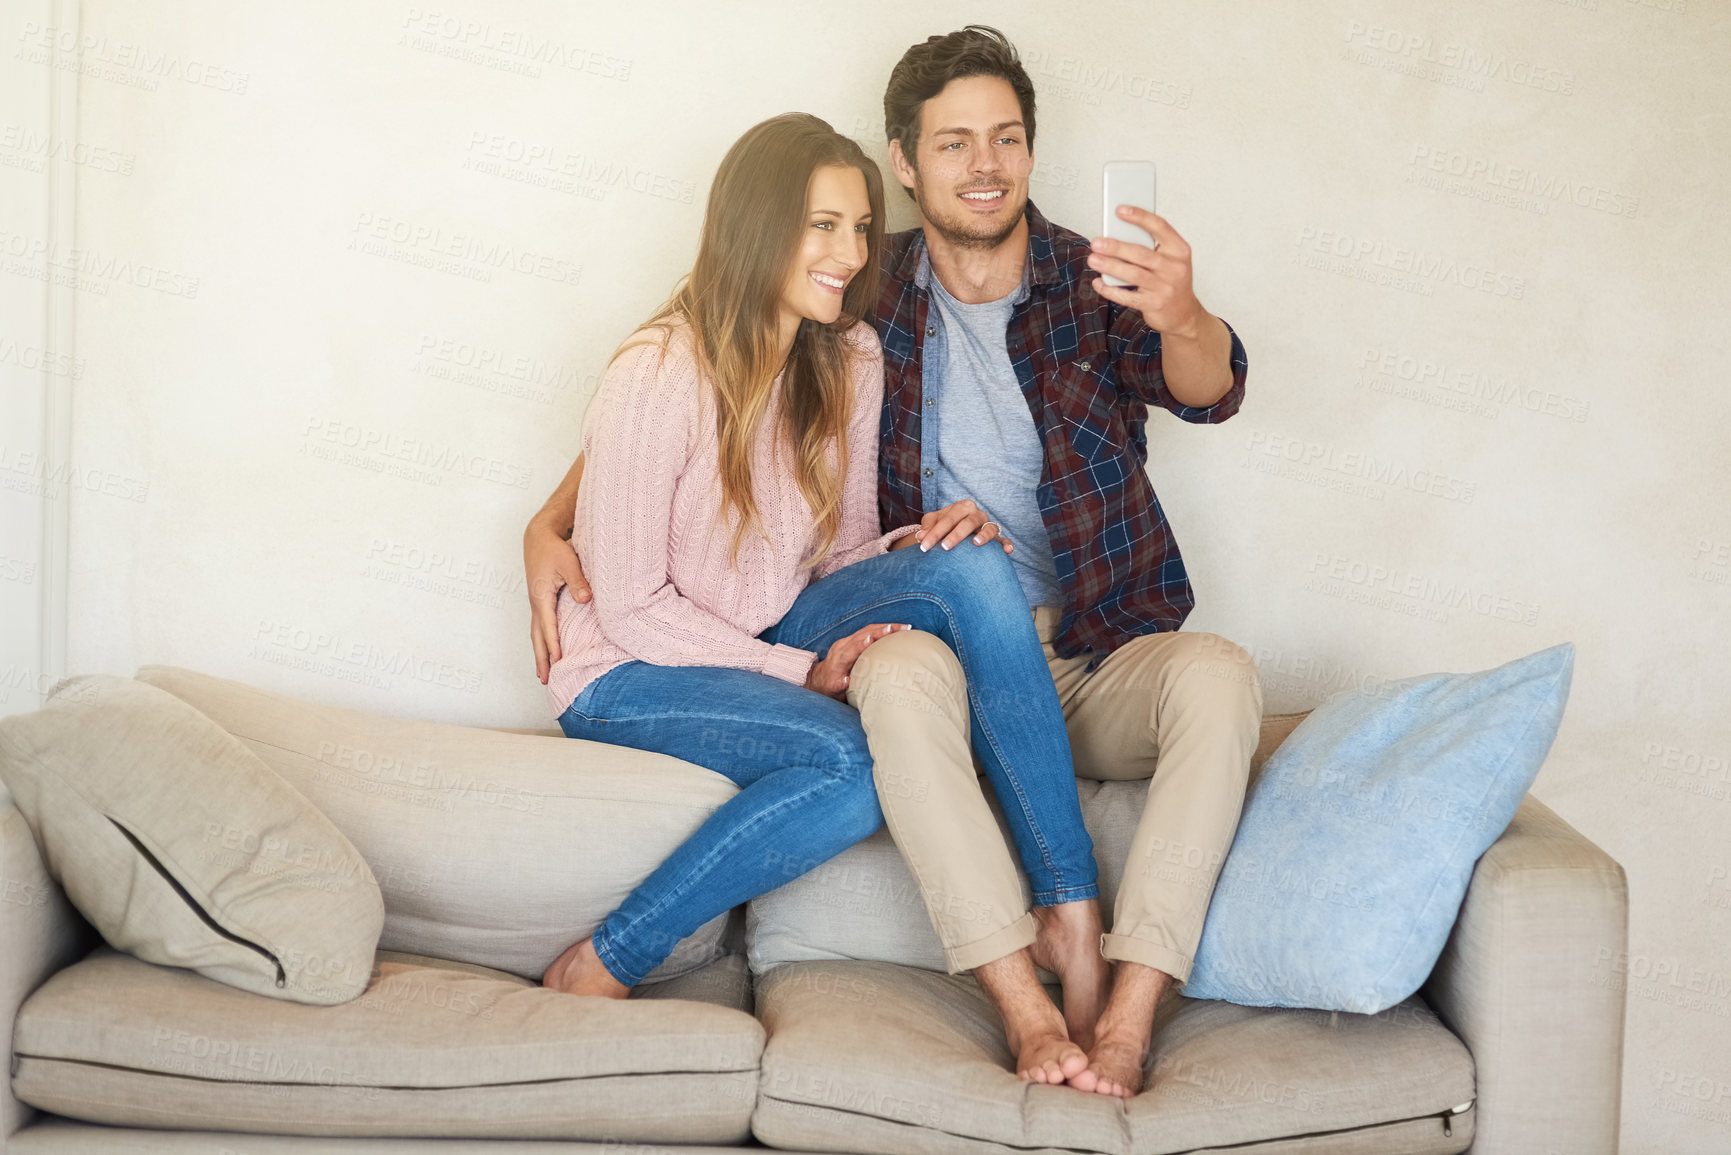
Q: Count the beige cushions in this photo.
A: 5